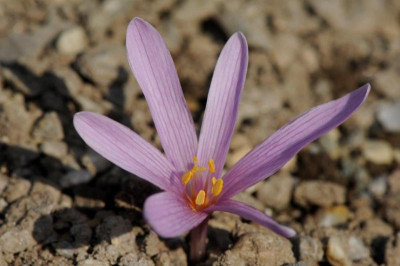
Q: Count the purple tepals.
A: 6